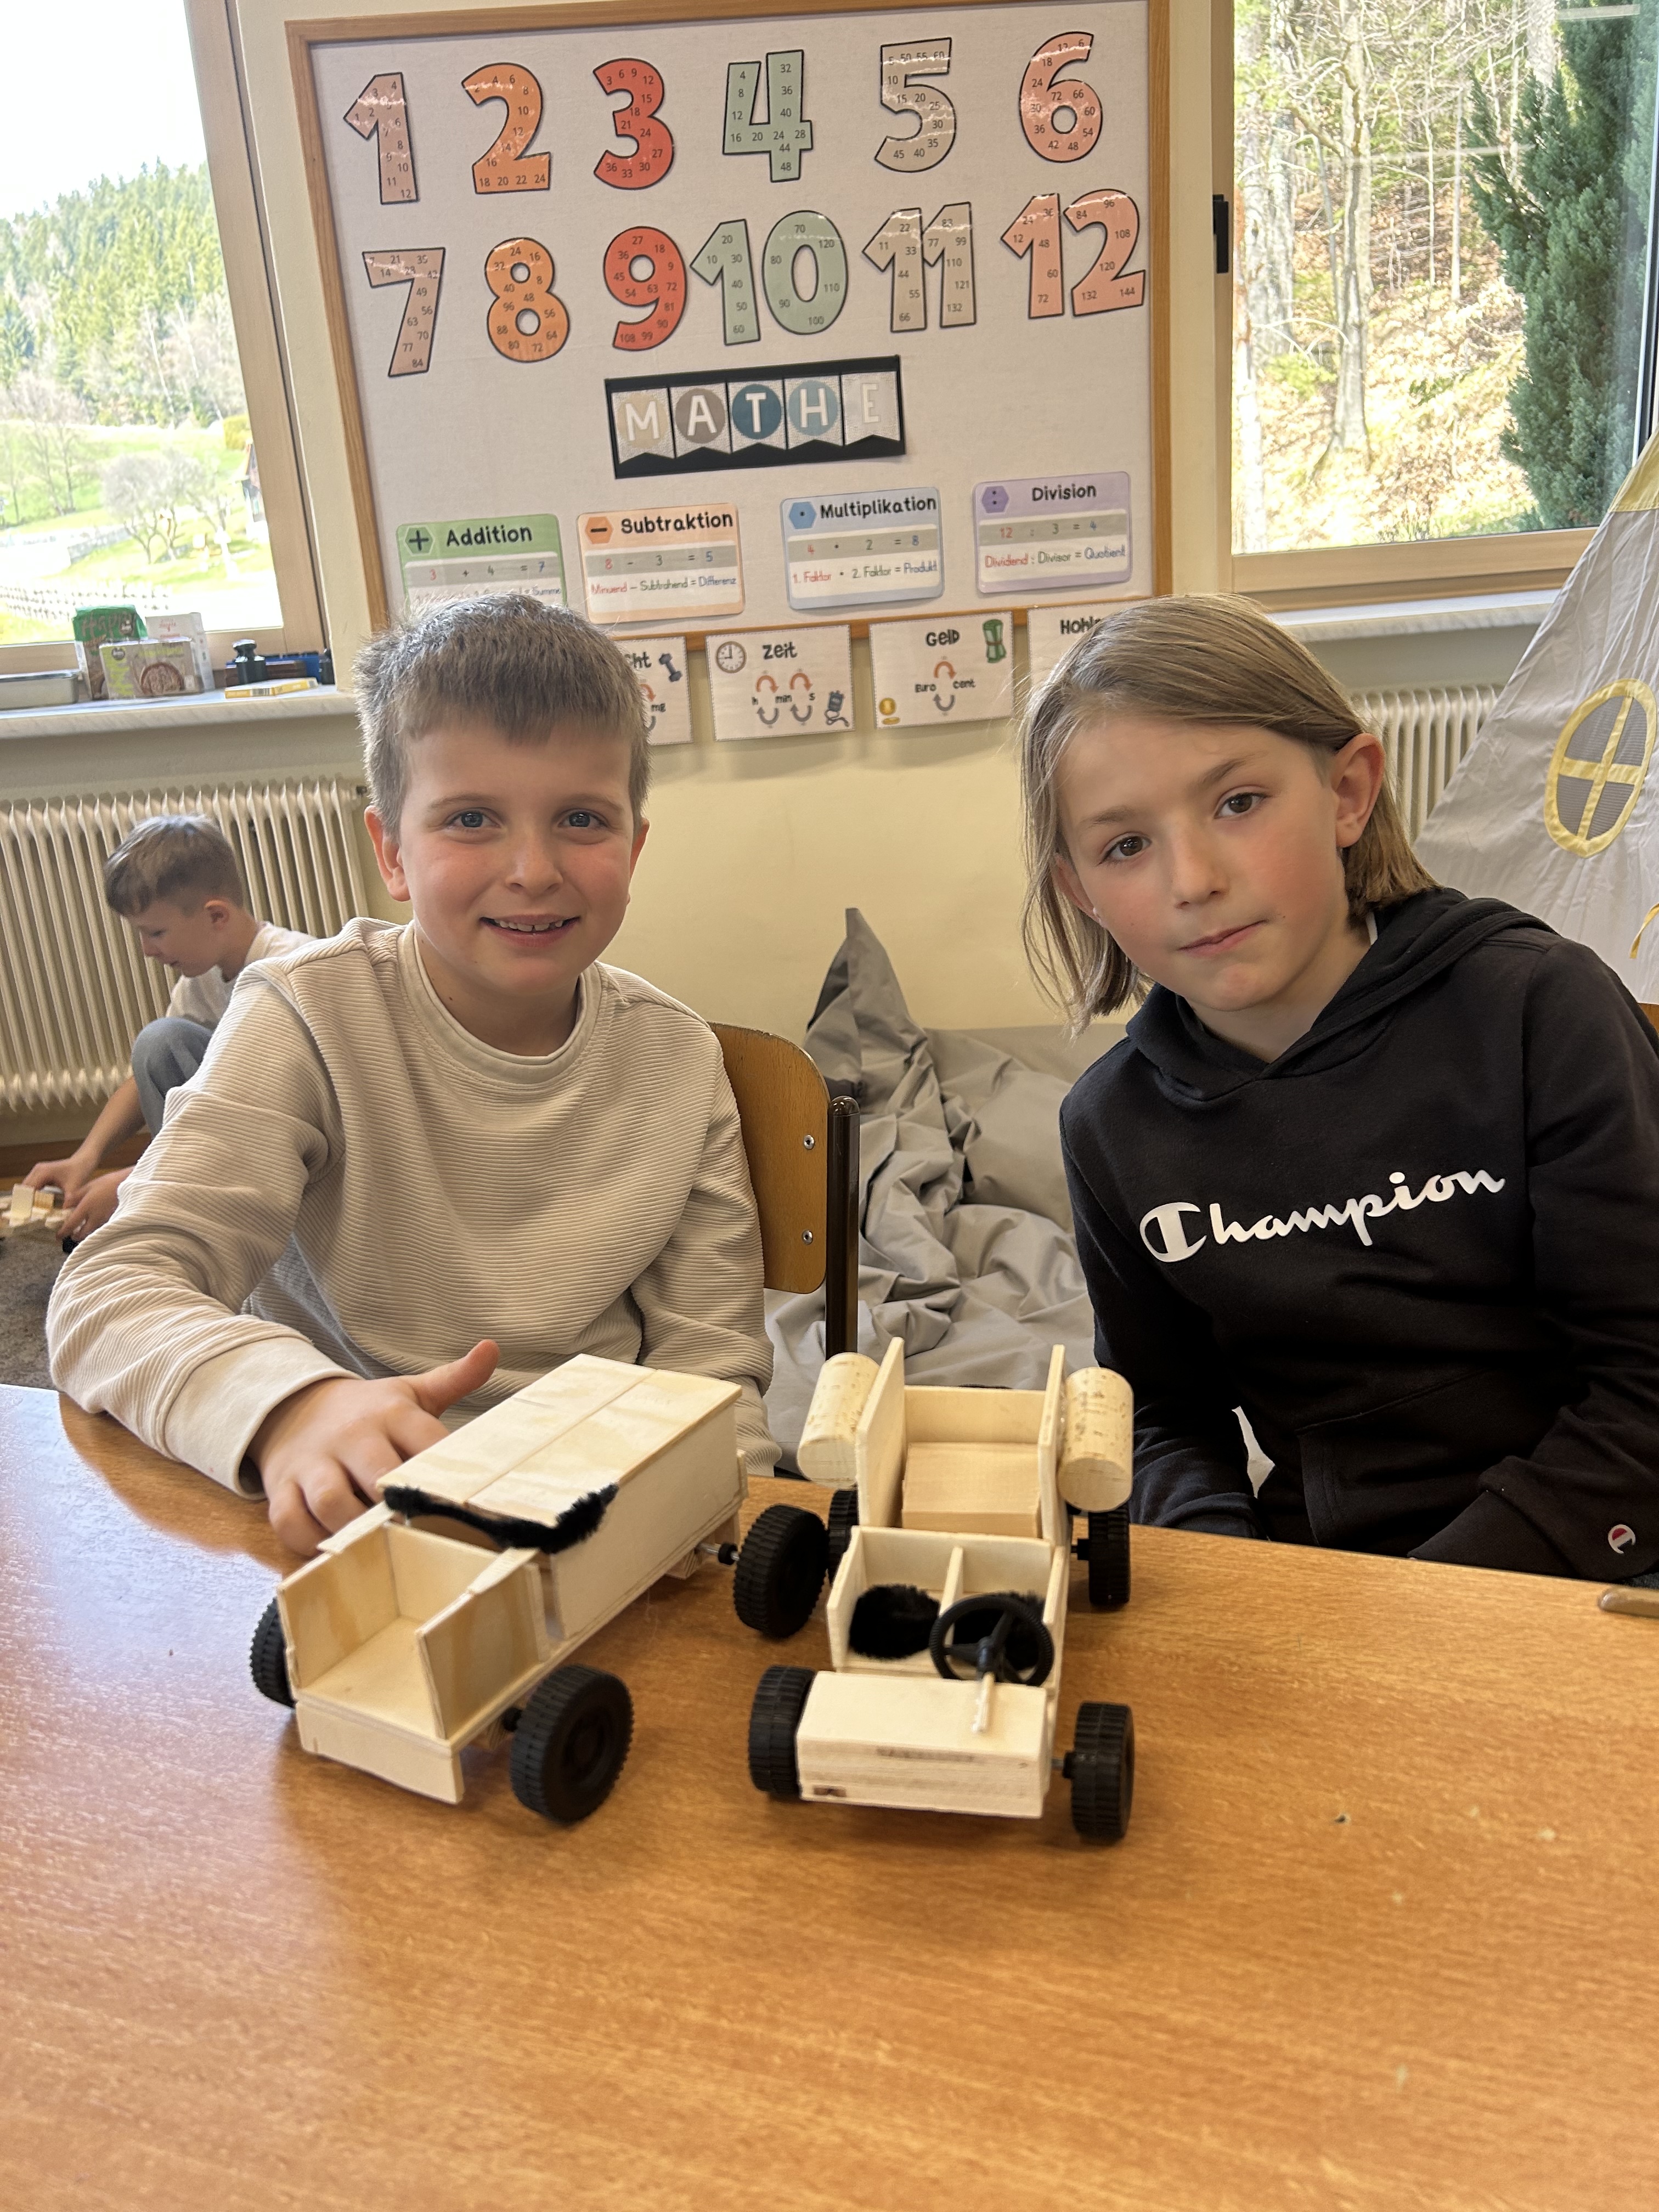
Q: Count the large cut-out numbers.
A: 12